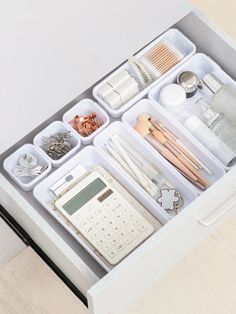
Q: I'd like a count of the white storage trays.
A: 8